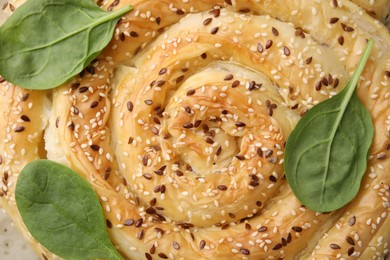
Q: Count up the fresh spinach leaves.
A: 3